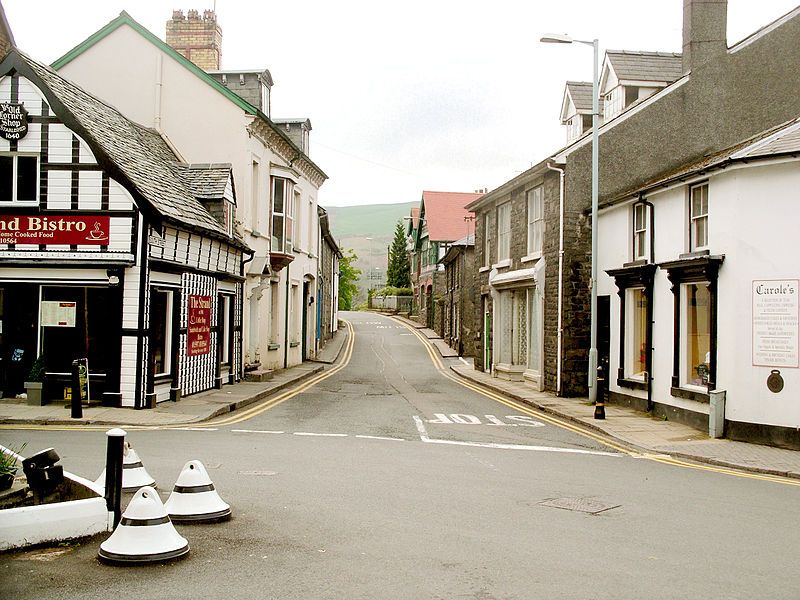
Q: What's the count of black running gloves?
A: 0